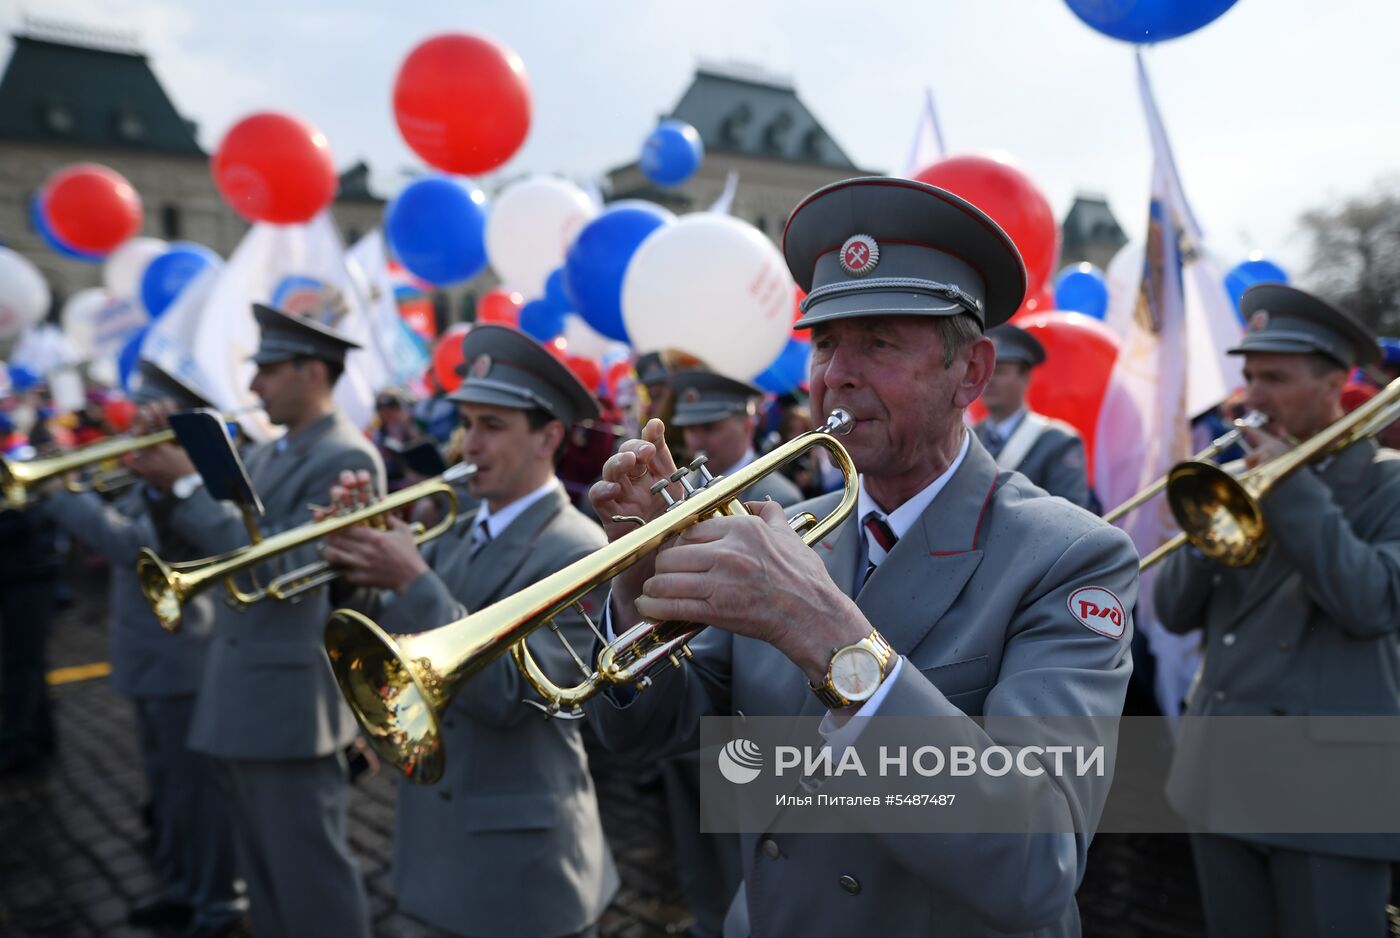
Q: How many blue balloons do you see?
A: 12